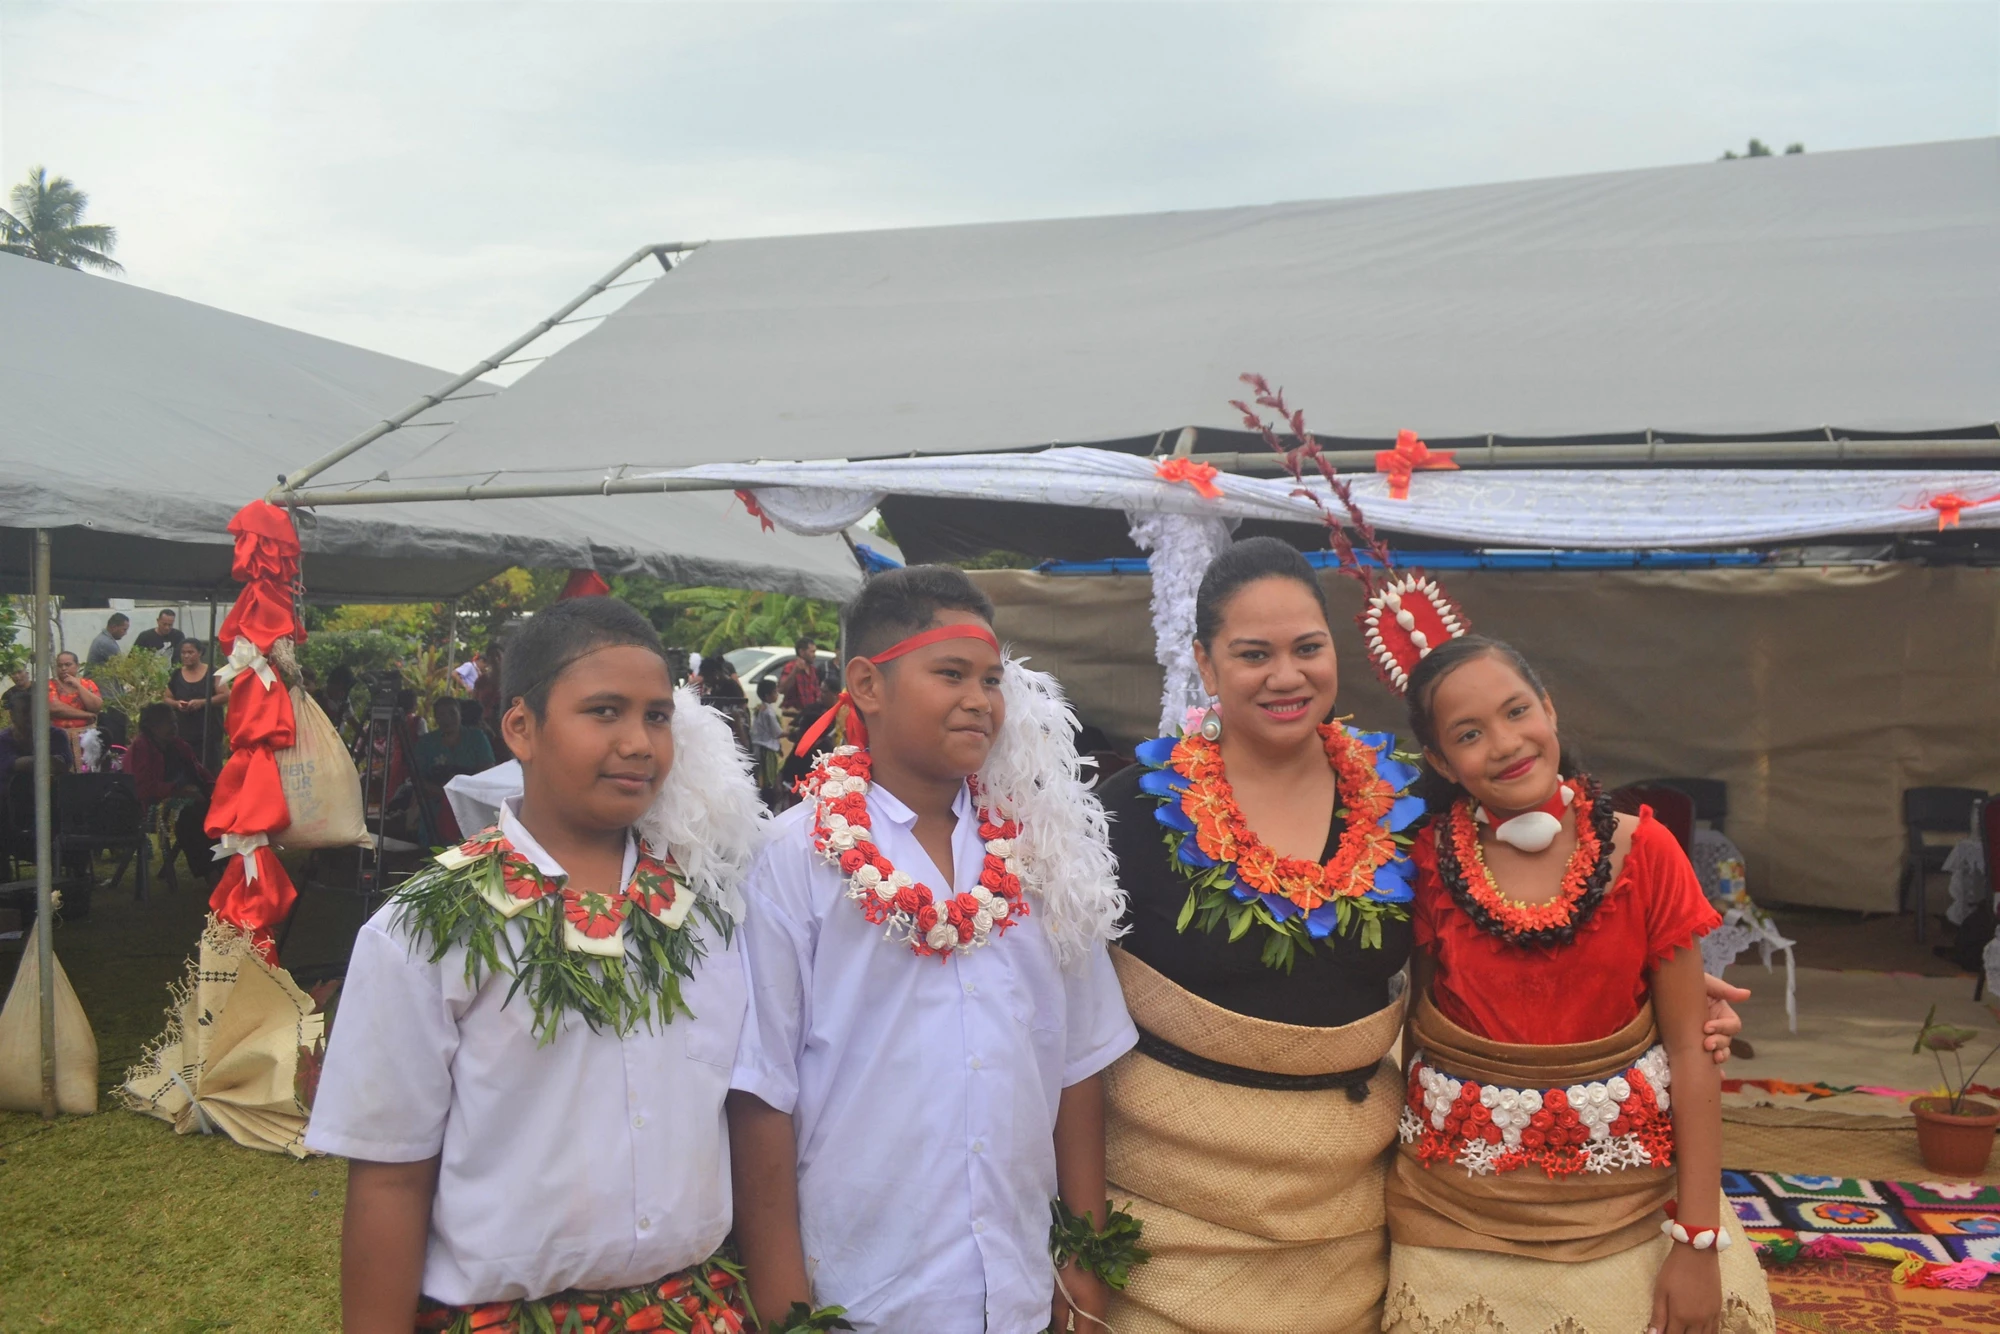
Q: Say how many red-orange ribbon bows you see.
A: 4